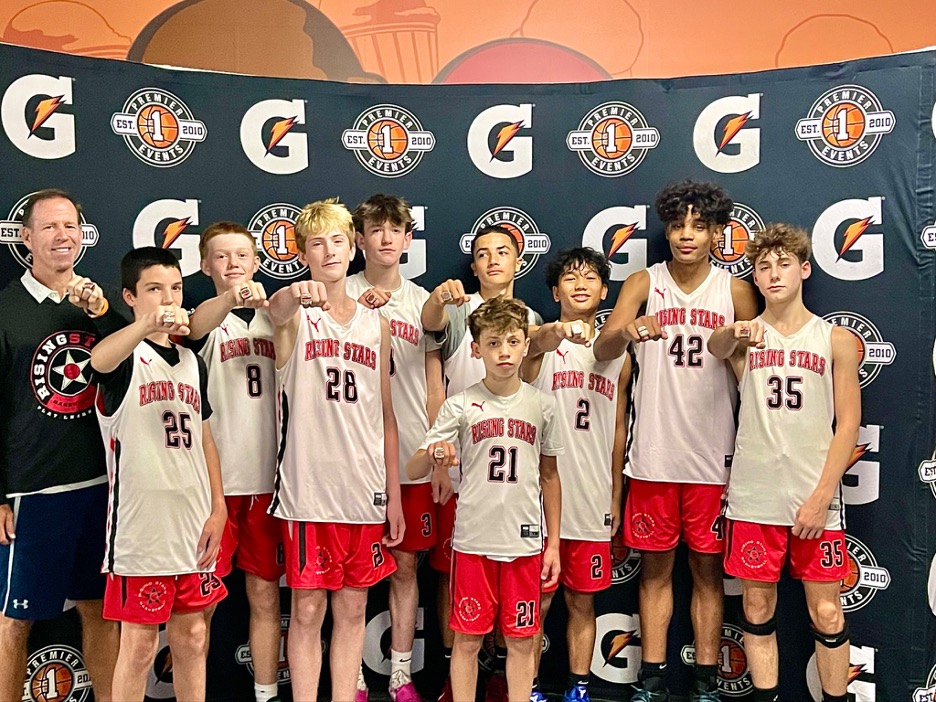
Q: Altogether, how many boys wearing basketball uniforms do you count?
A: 9